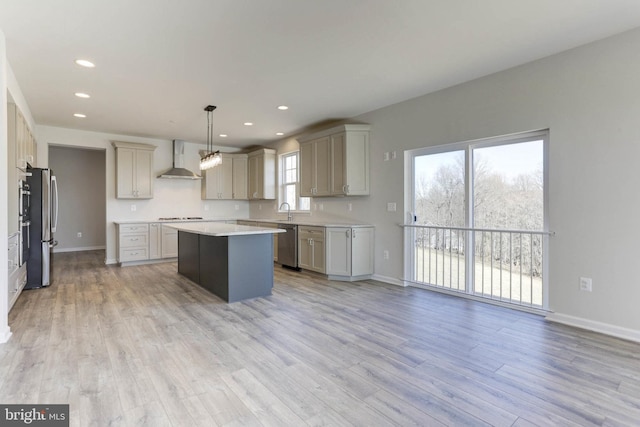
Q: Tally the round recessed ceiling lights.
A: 7